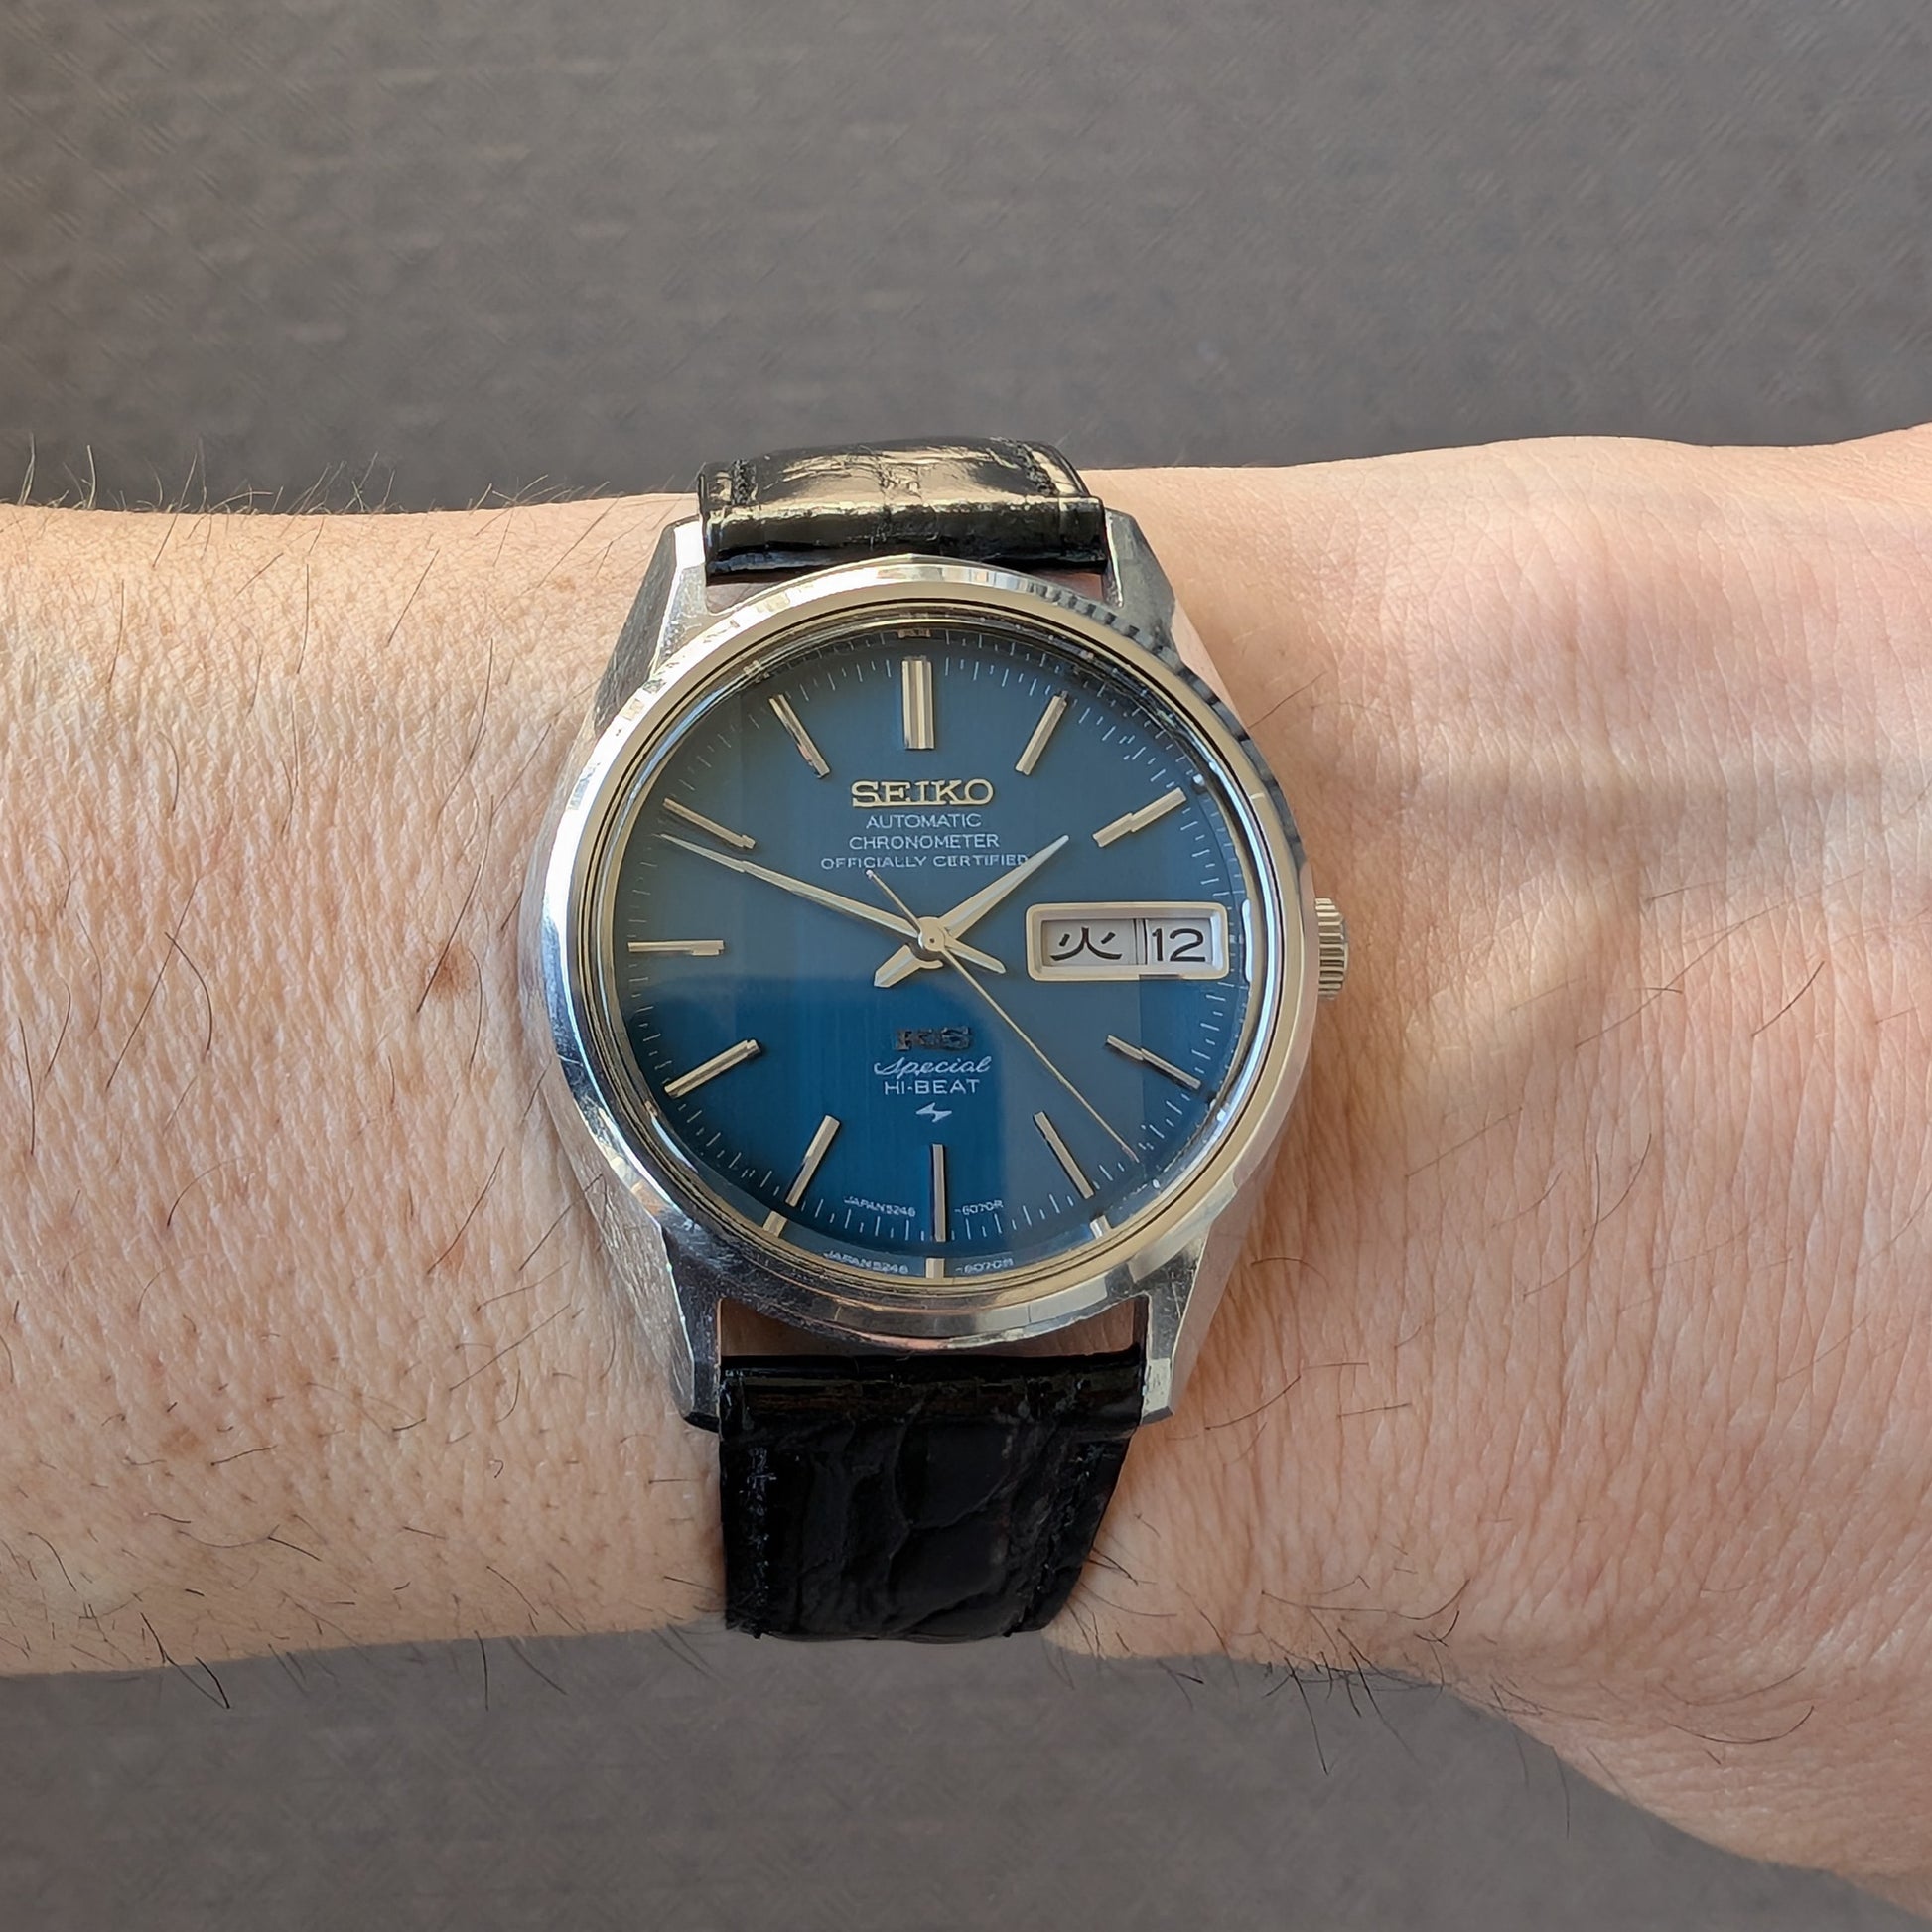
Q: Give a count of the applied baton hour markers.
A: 11